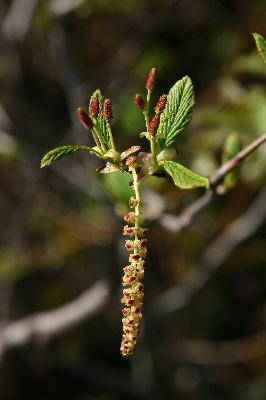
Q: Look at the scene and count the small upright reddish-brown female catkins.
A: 7